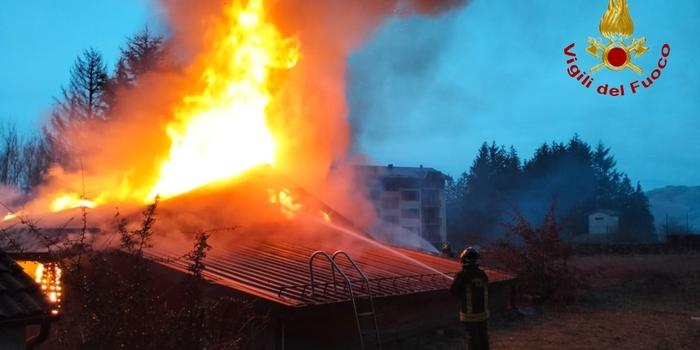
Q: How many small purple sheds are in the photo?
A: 0